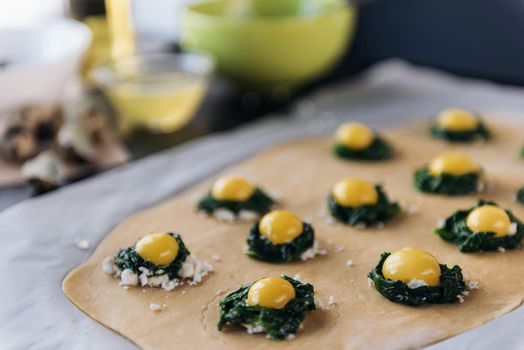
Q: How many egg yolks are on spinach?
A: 10